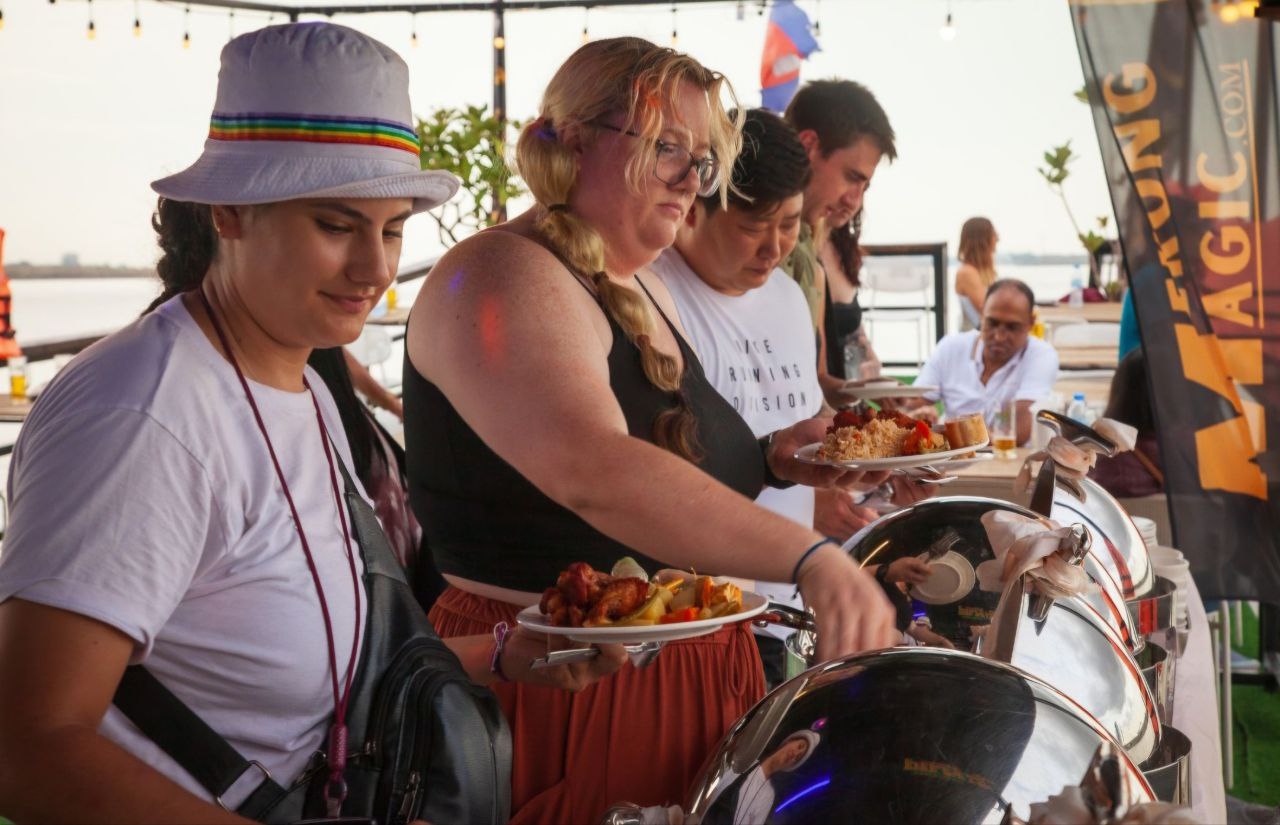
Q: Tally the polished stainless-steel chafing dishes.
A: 4